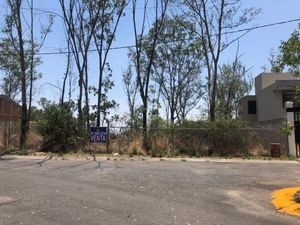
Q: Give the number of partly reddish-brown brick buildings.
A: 1